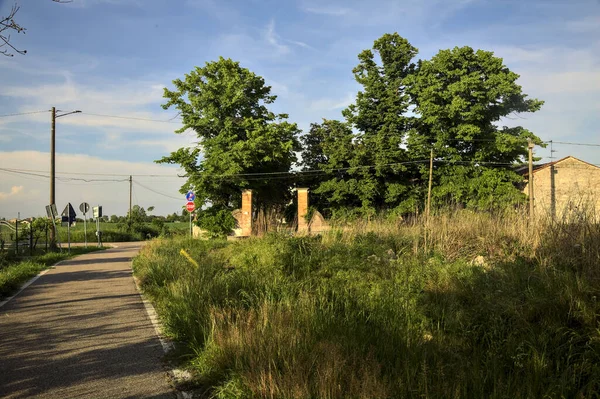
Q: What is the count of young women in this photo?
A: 0